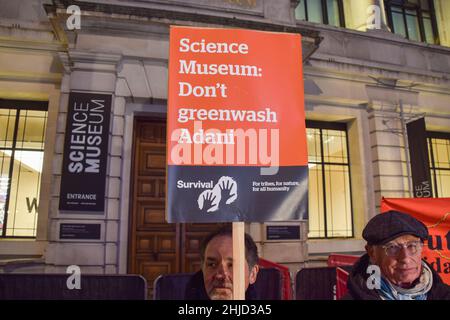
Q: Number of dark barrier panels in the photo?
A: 3